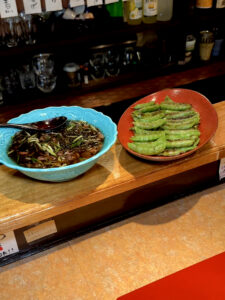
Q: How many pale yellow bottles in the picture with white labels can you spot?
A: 2